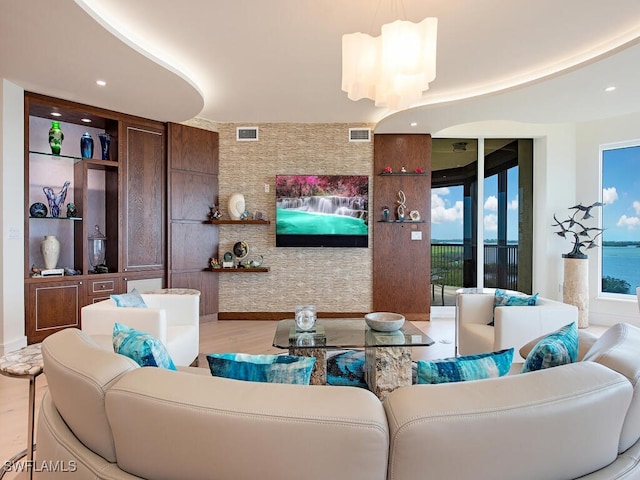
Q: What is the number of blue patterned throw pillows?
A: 6